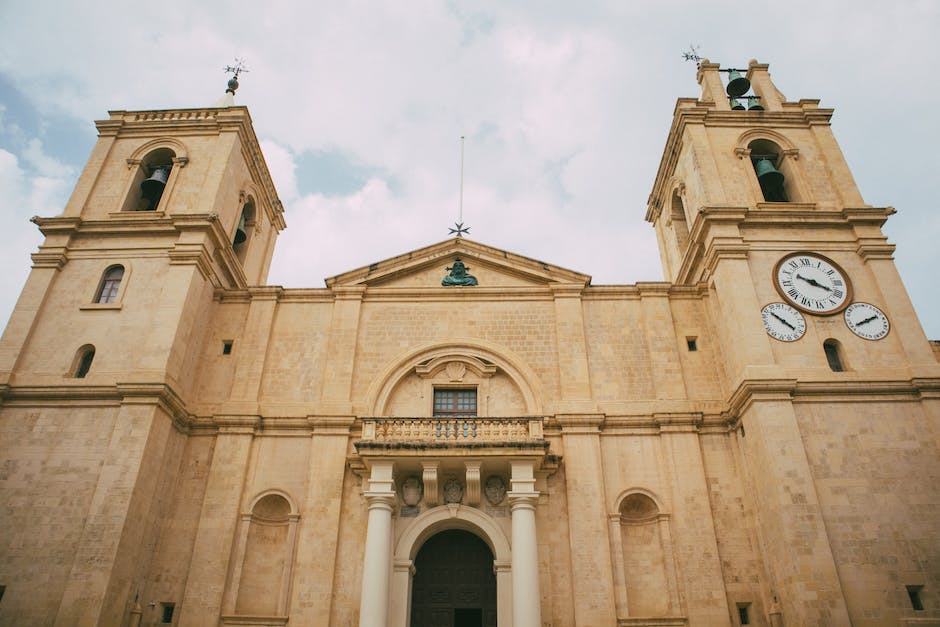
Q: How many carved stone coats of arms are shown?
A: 3